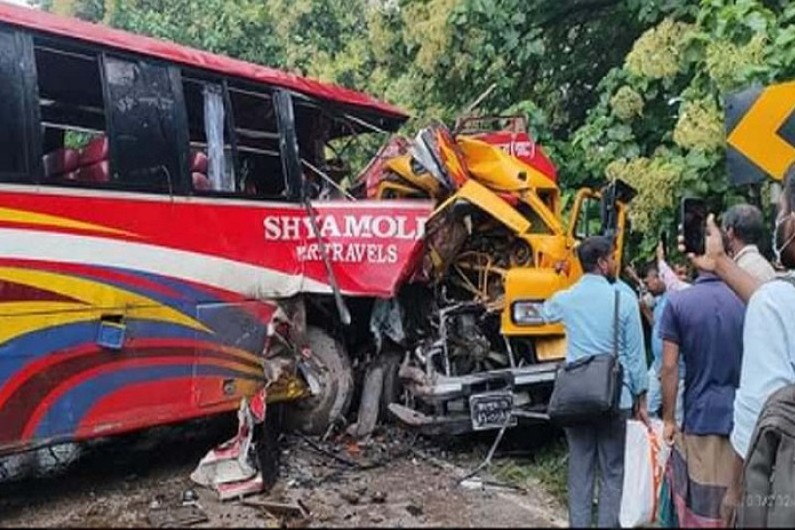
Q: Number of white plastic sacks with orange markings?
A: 1